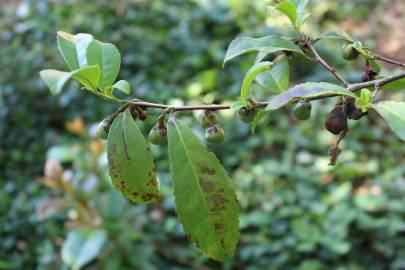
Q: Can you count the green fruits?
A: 7